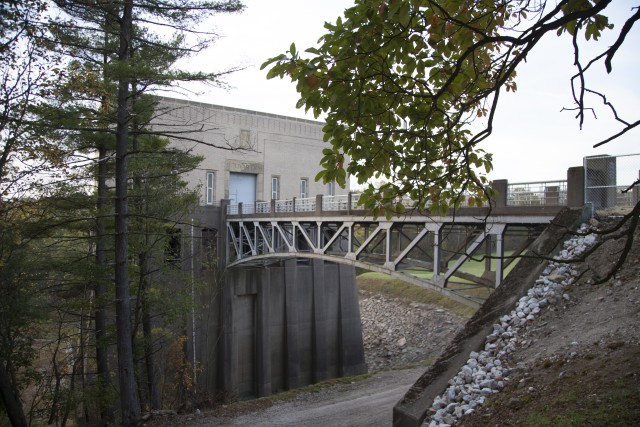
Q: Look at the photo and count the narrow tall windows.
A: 4